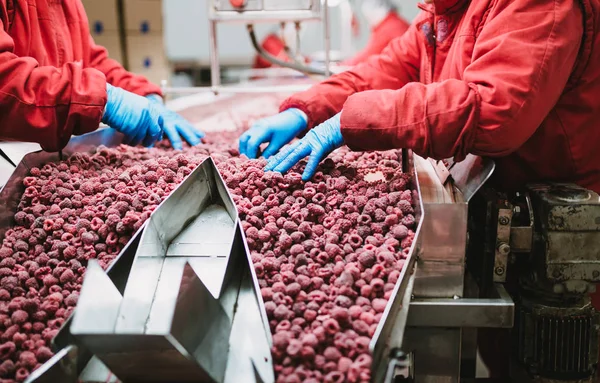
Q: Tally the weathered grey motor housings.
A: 1